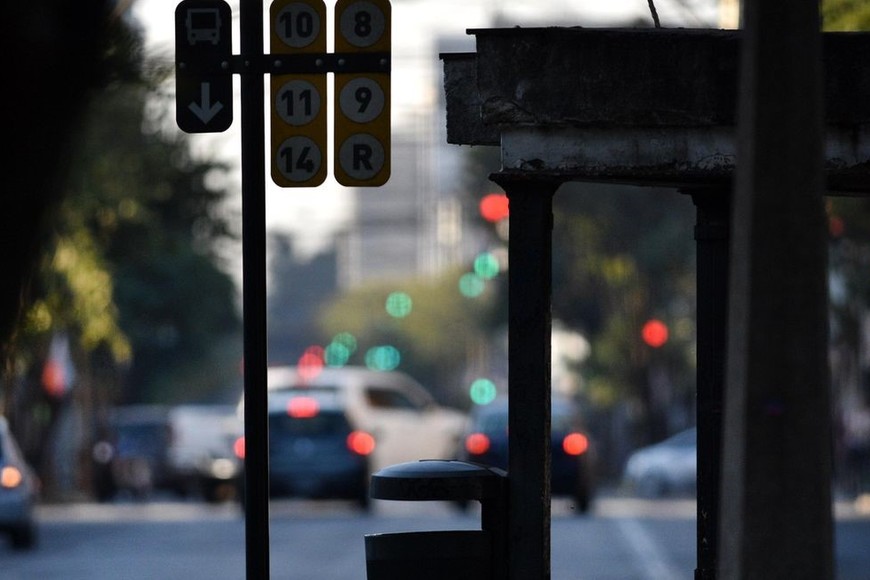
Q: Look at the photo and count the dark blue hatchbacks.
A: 2